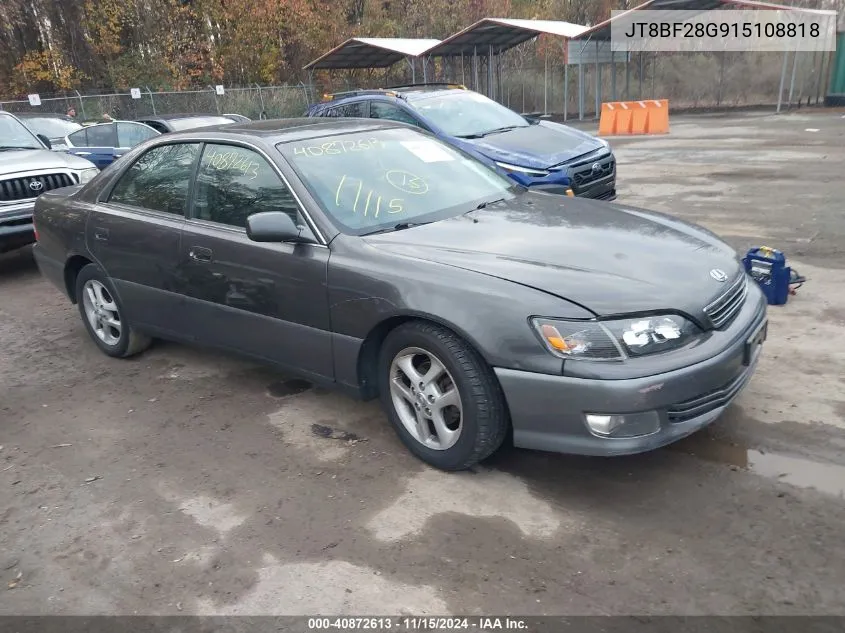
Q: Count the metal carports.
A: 3